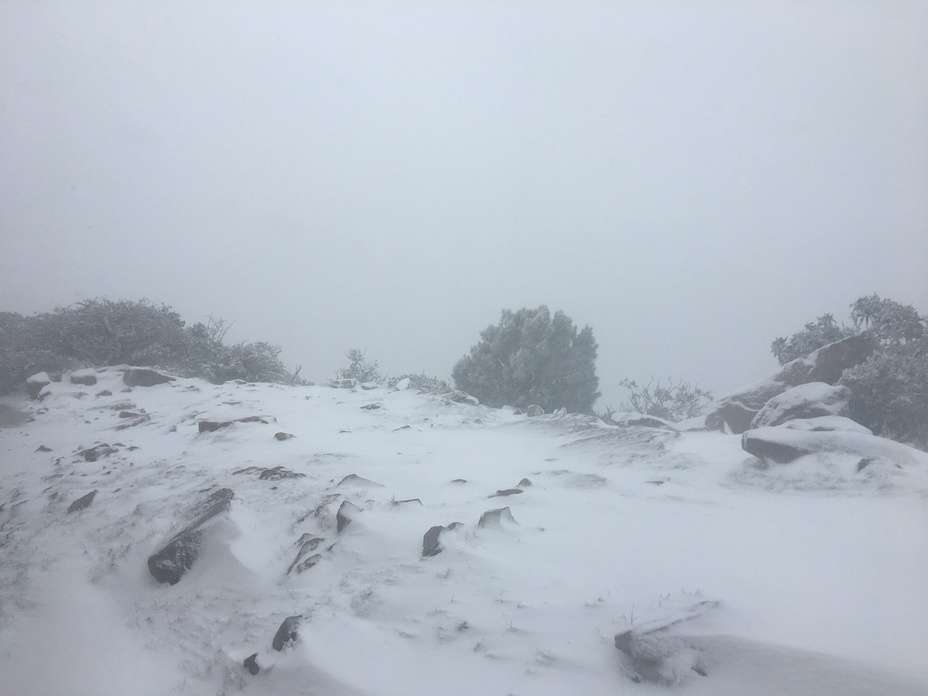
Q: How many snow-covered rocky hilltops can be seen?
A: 1